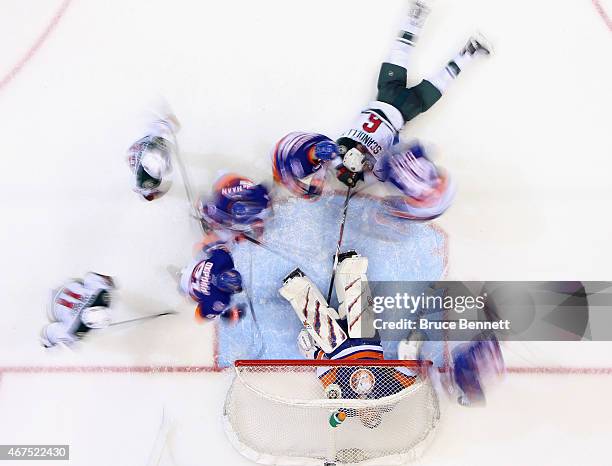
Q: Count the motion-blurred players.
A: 7